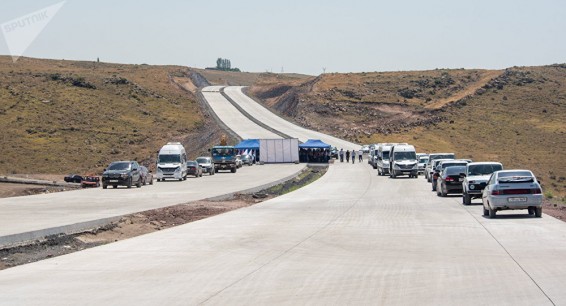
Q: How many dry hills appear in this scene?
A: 2